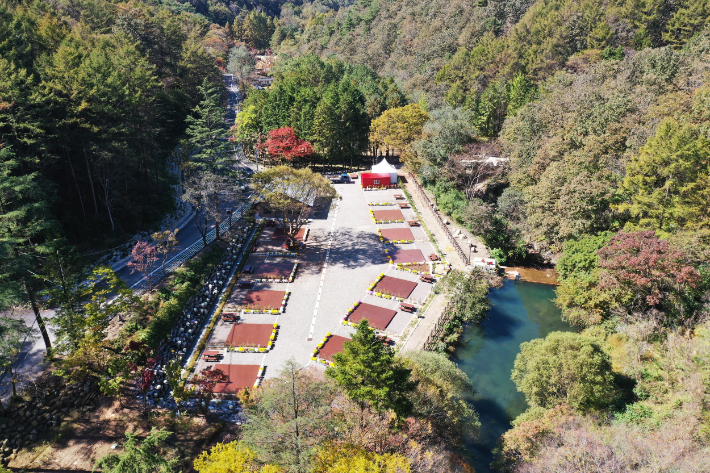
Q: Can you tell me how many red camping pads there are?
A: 11